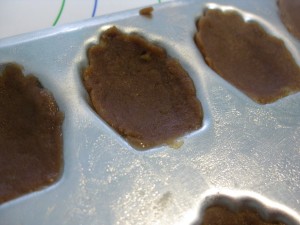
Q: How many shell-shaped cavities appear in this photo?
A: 5